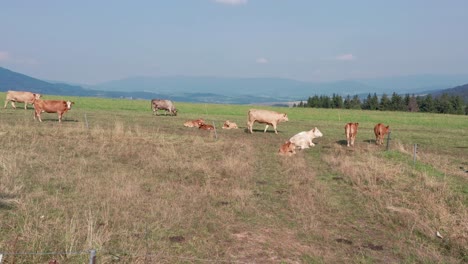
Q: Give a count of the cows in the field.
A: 11